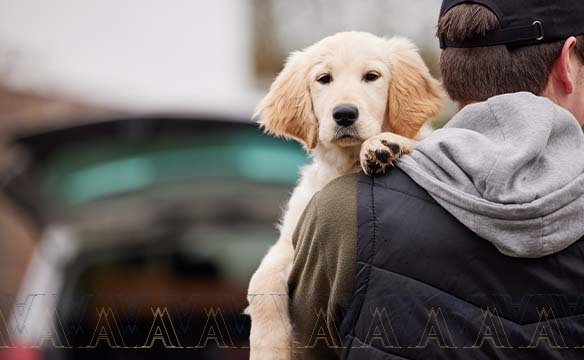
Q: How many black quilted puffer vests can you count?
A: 1